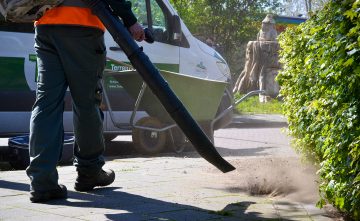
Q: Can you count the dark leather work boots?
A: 2